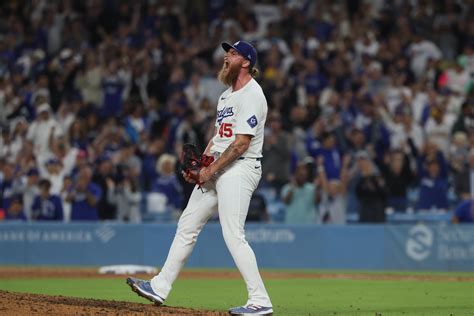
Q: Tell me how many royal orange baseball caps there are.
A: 0